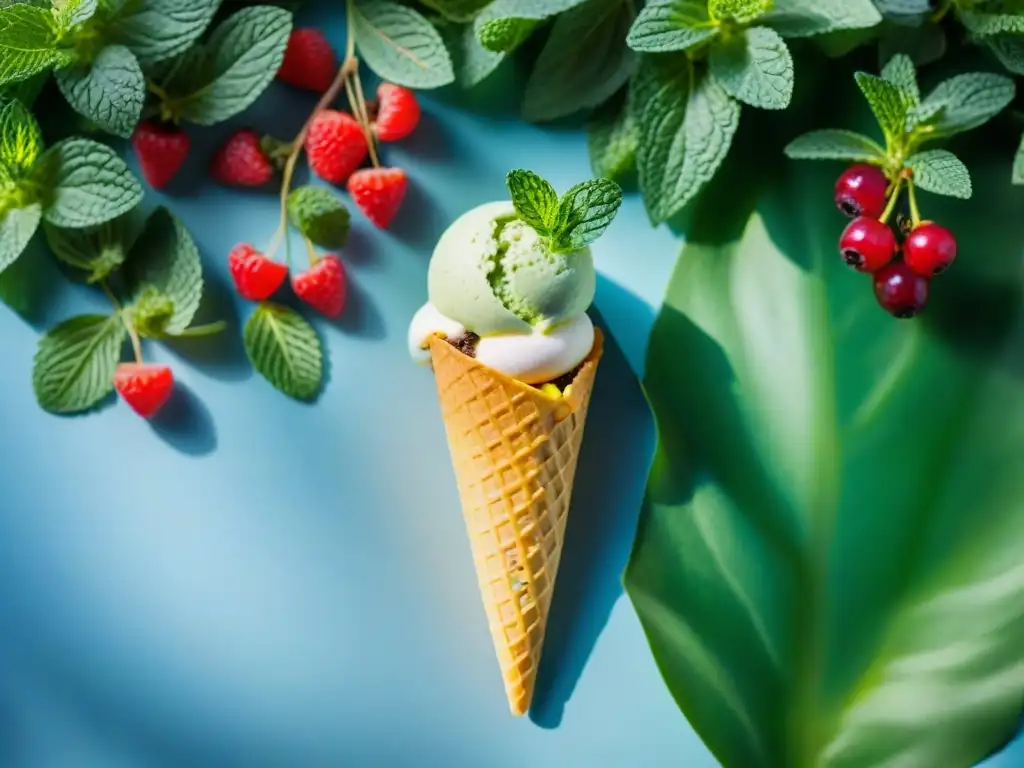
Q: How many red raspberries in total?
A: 9